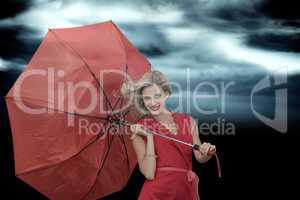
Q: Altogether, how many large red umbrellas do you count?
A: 1